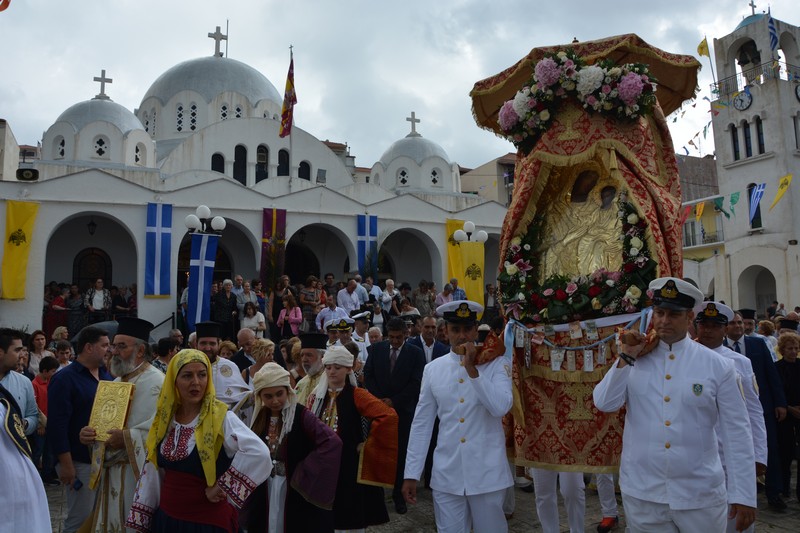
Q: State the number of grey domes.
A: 3